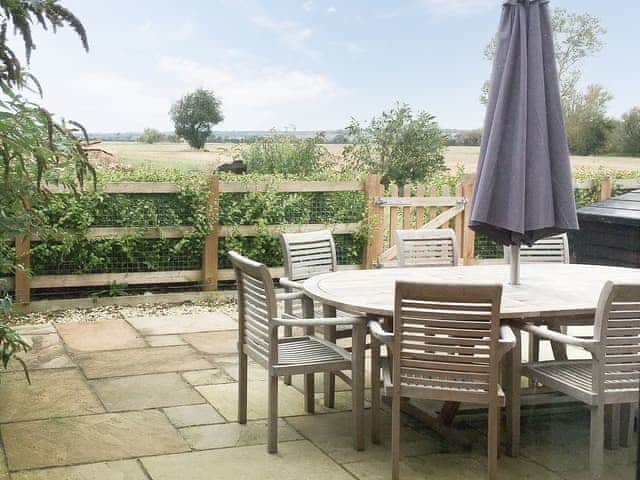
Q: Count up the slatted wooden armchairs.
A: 6